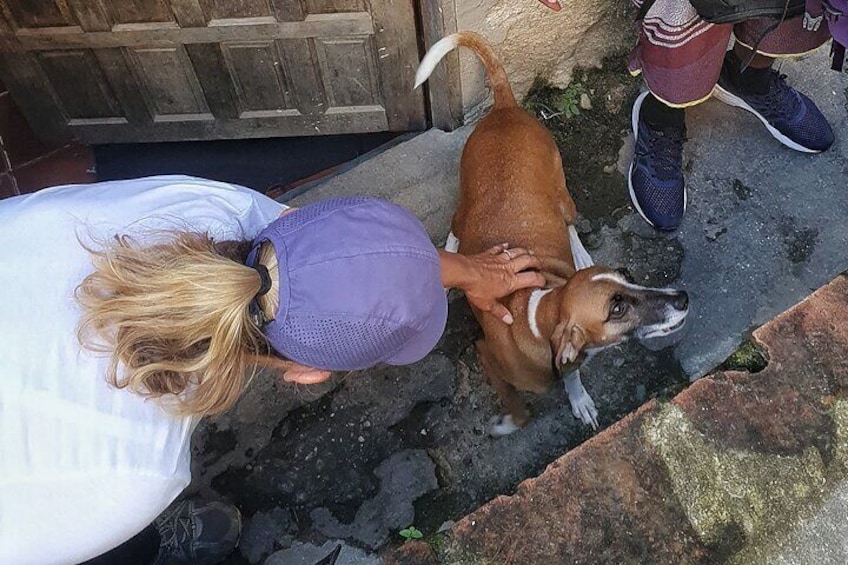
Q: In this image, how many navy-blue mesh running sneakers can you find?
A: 2